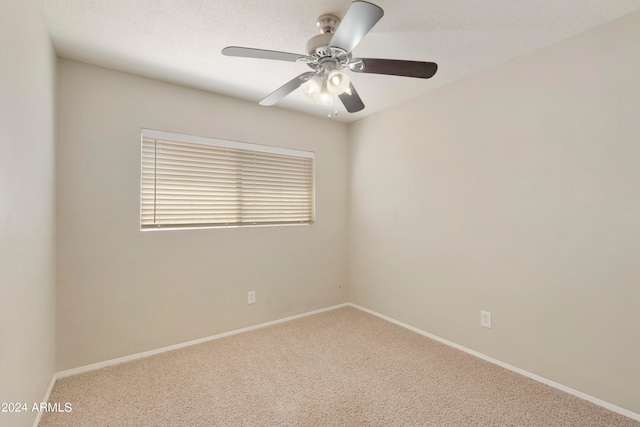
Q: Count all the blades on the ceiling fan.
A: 5